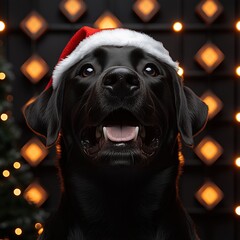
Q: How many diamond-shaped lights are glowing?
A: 12